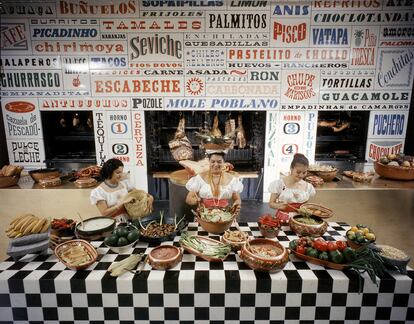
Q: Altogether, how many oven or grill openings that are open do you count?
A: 3